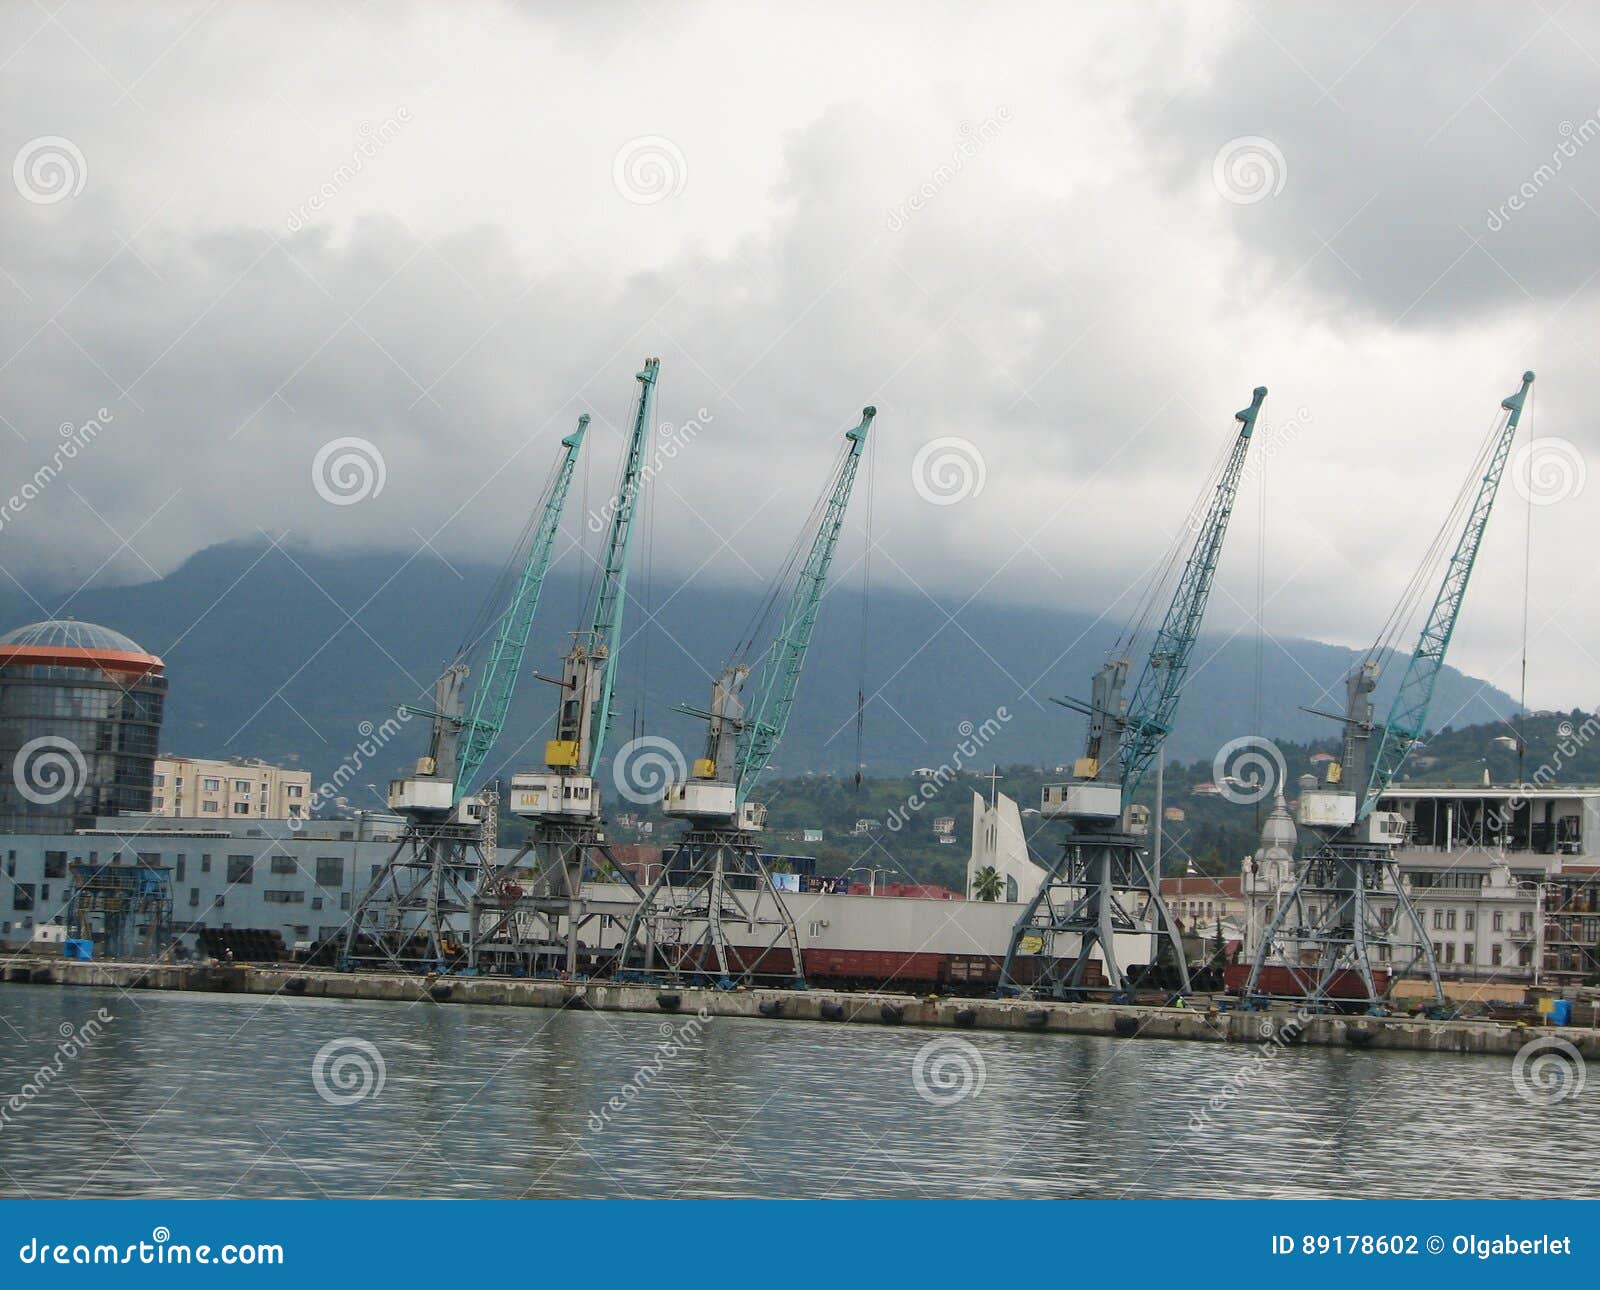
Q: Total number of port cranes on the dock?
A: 5